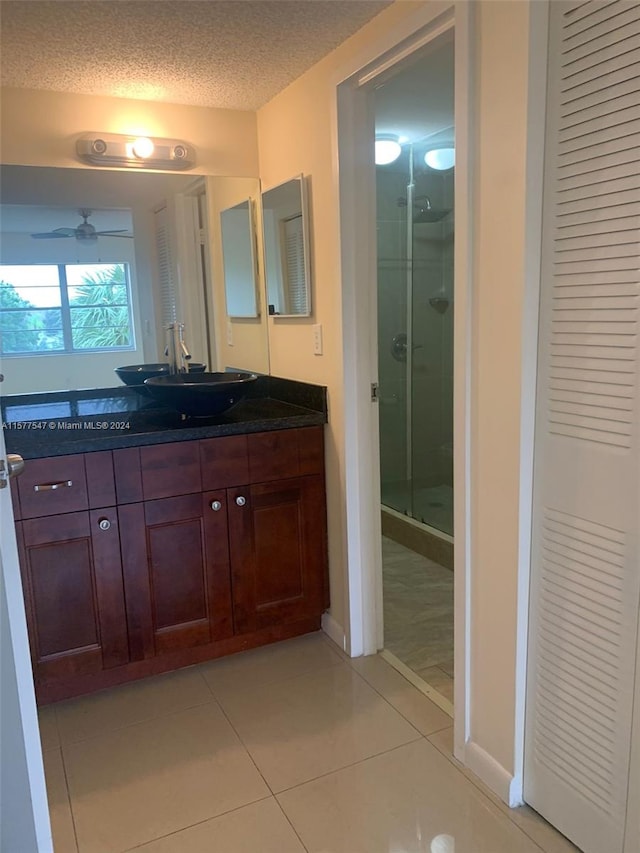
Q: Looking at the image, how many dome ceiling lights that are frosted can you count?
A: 2